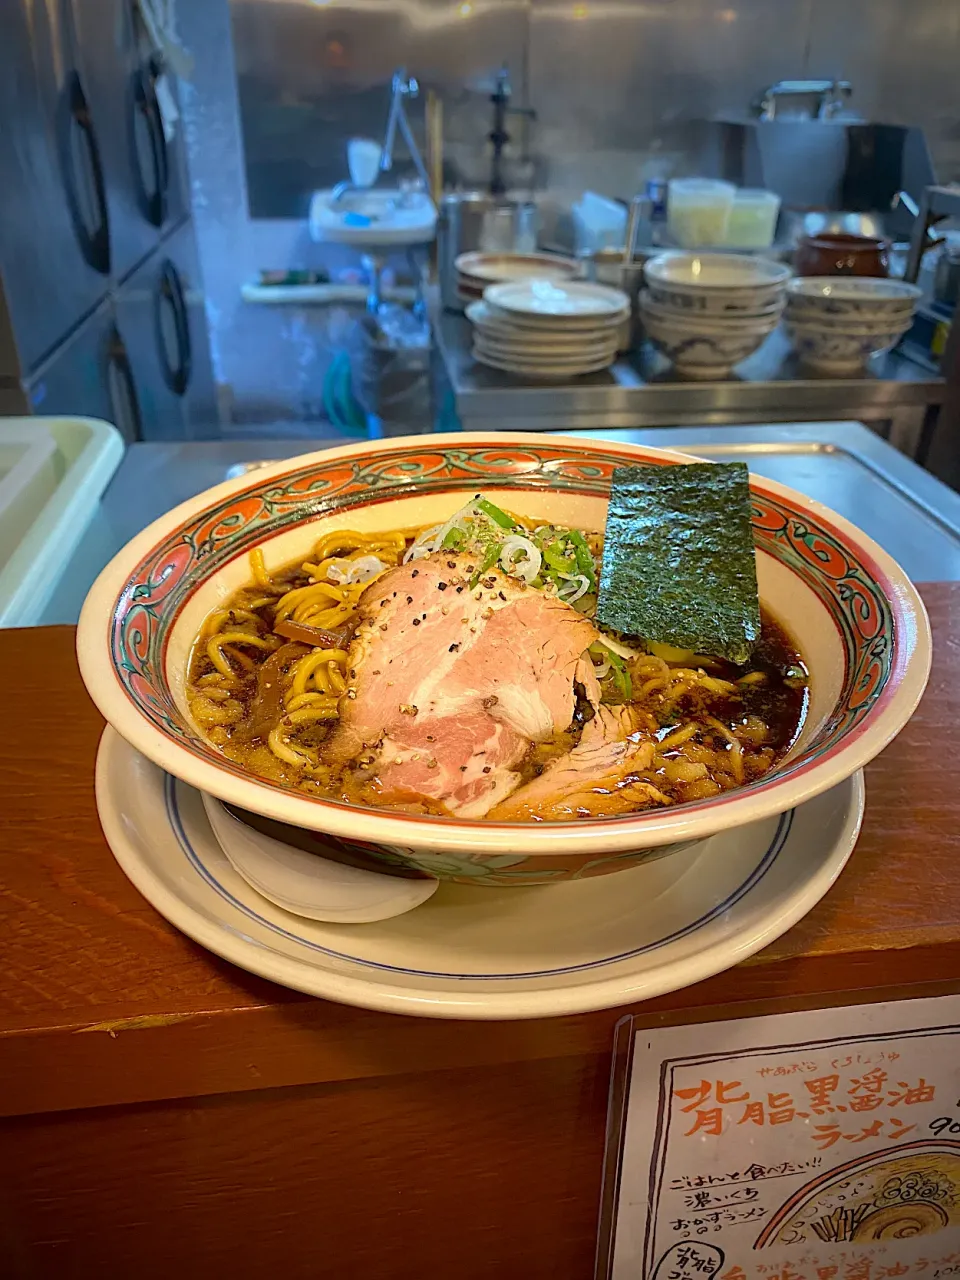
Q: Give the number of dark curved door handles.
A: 4